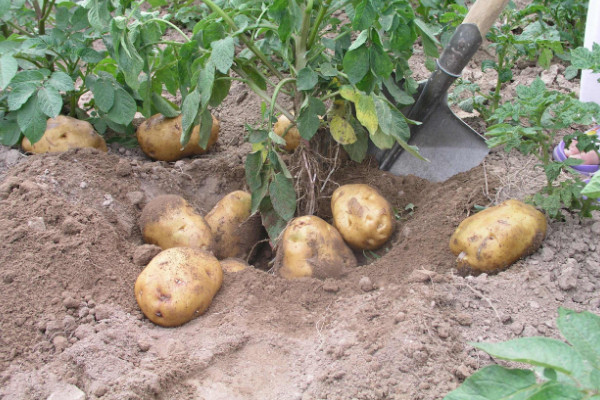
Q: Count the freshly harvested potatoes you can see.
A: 10